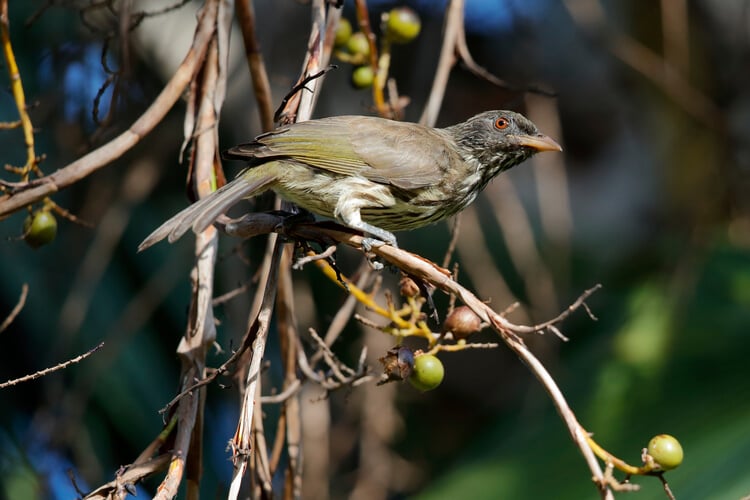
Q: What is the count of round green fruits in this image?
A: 7